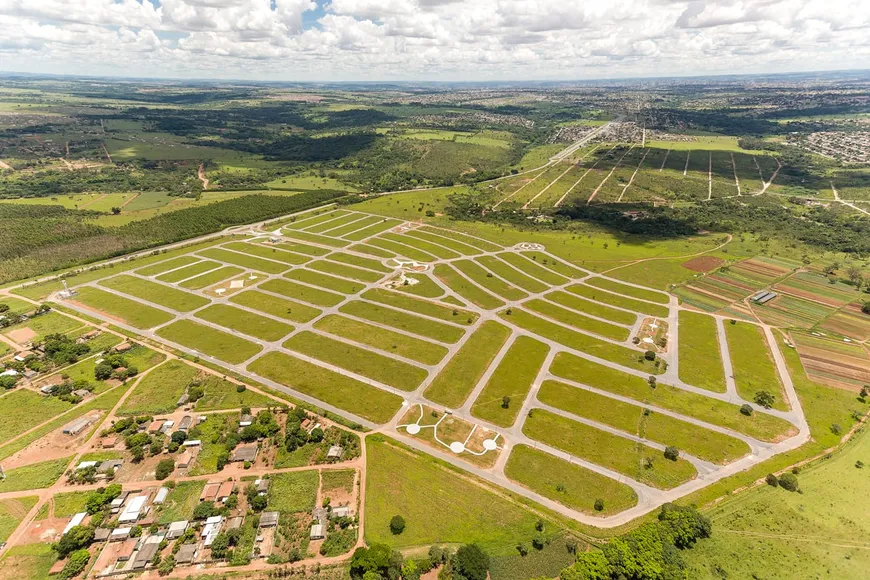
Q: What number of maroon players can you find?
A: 0